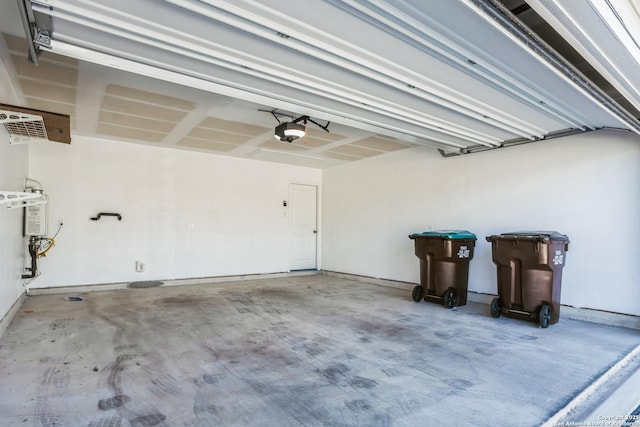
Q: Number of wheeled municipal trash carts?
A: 2